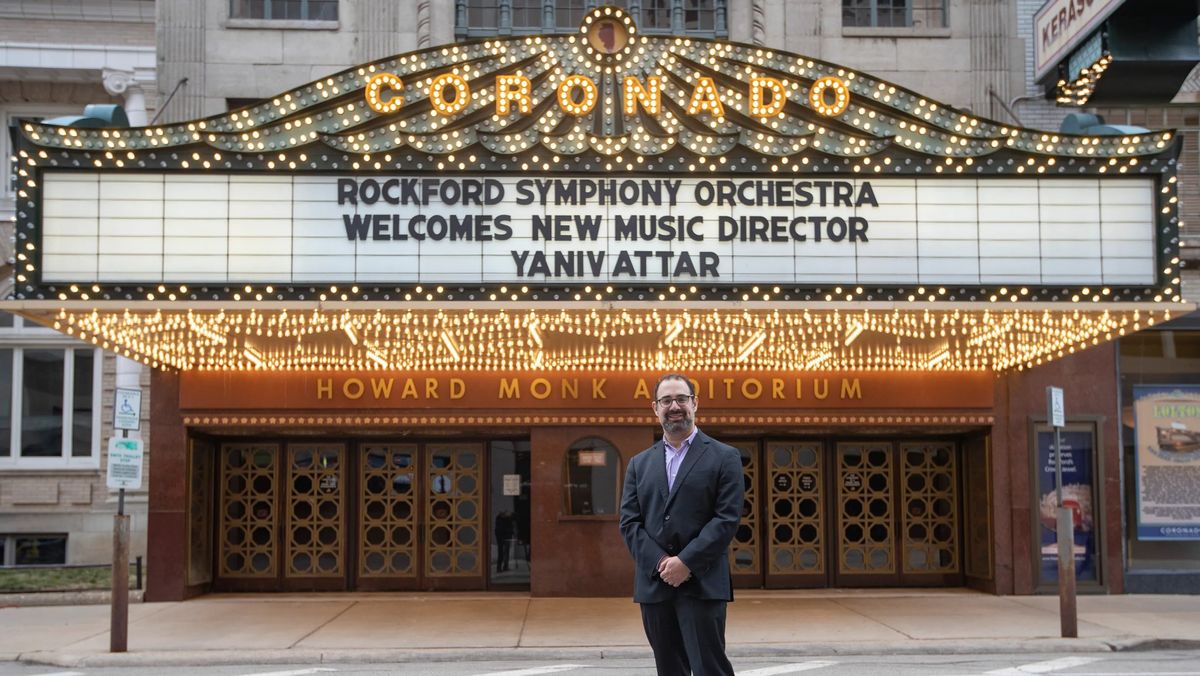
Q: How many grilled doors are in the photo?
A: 8